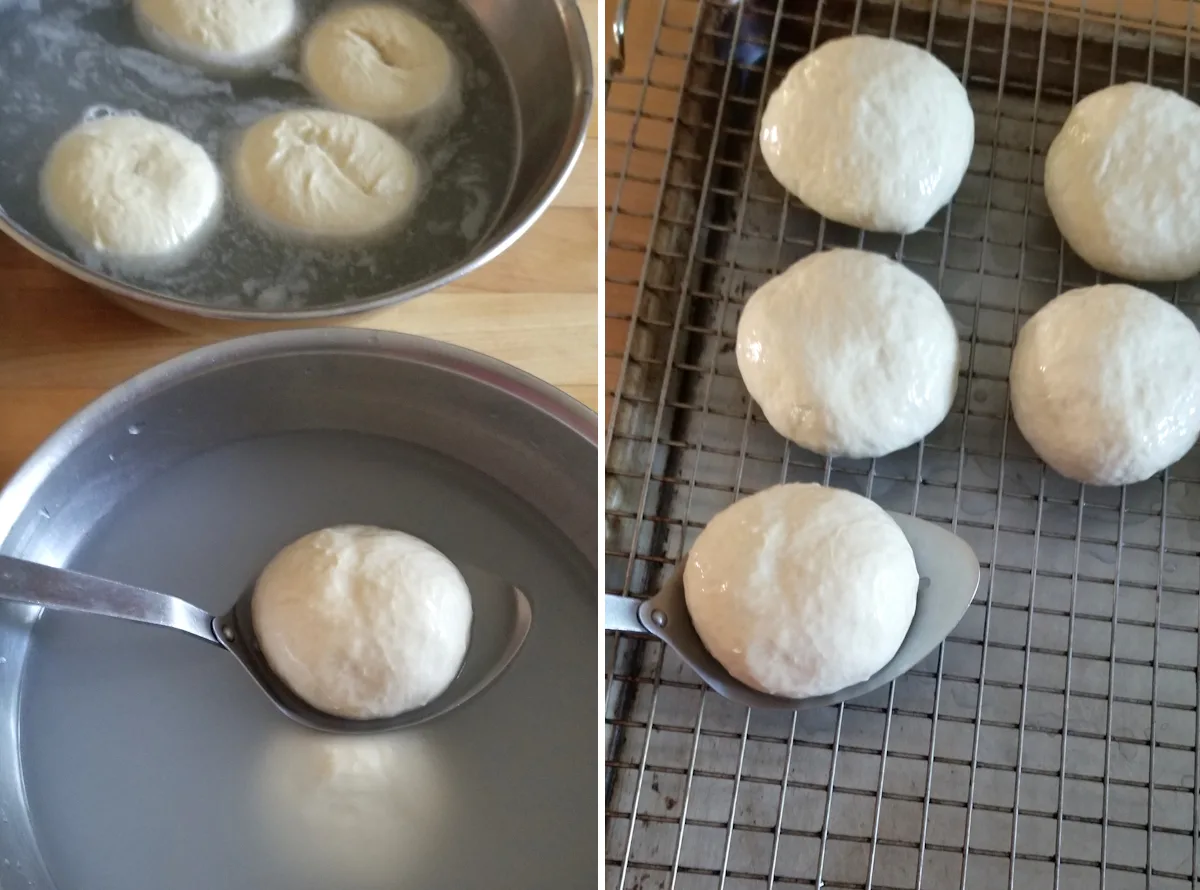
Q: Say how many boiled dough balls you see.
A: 10